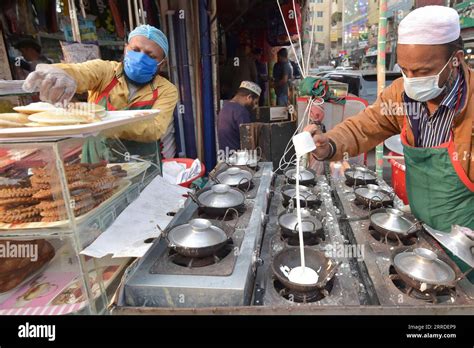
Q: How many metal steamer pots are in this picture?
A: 12